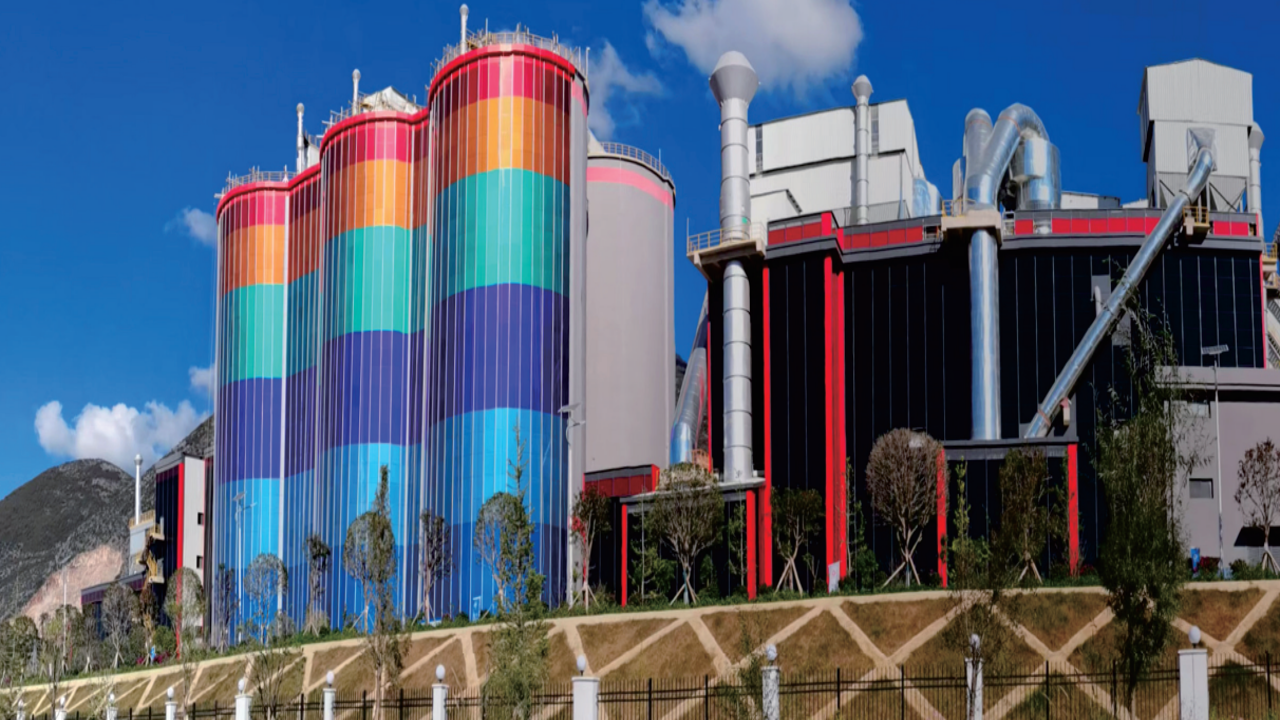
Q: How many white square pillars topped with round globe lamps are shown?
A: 11